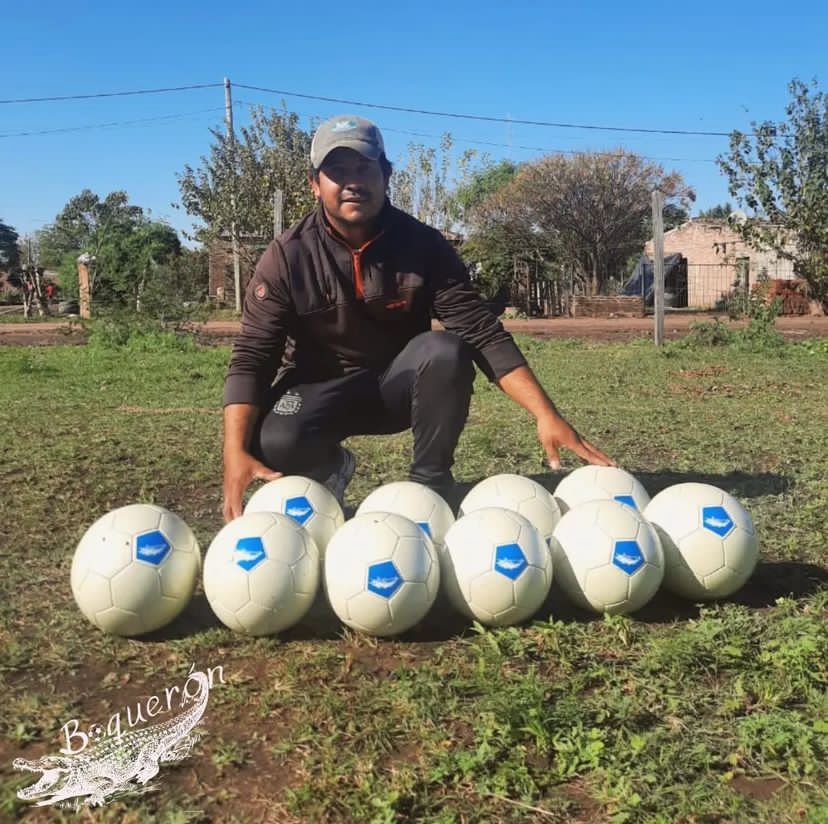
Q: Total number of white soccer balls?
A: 10